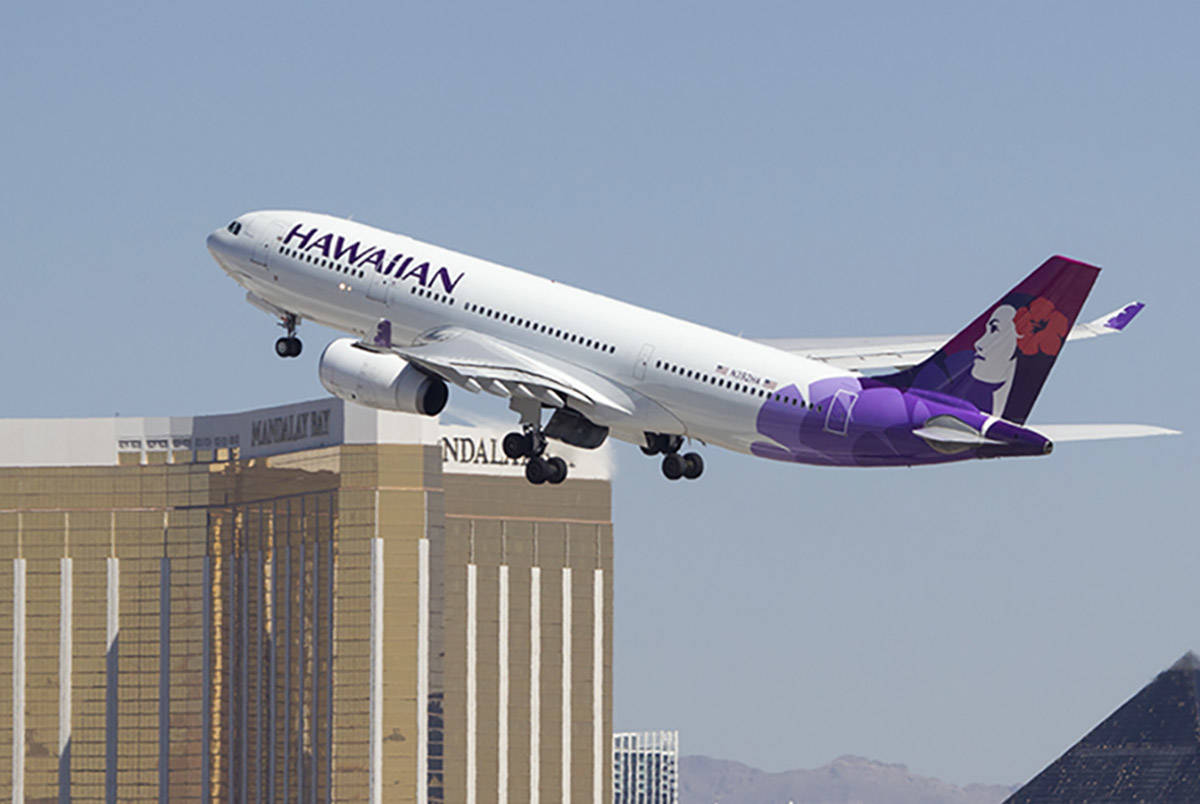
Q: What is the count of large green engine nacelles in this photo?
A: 0